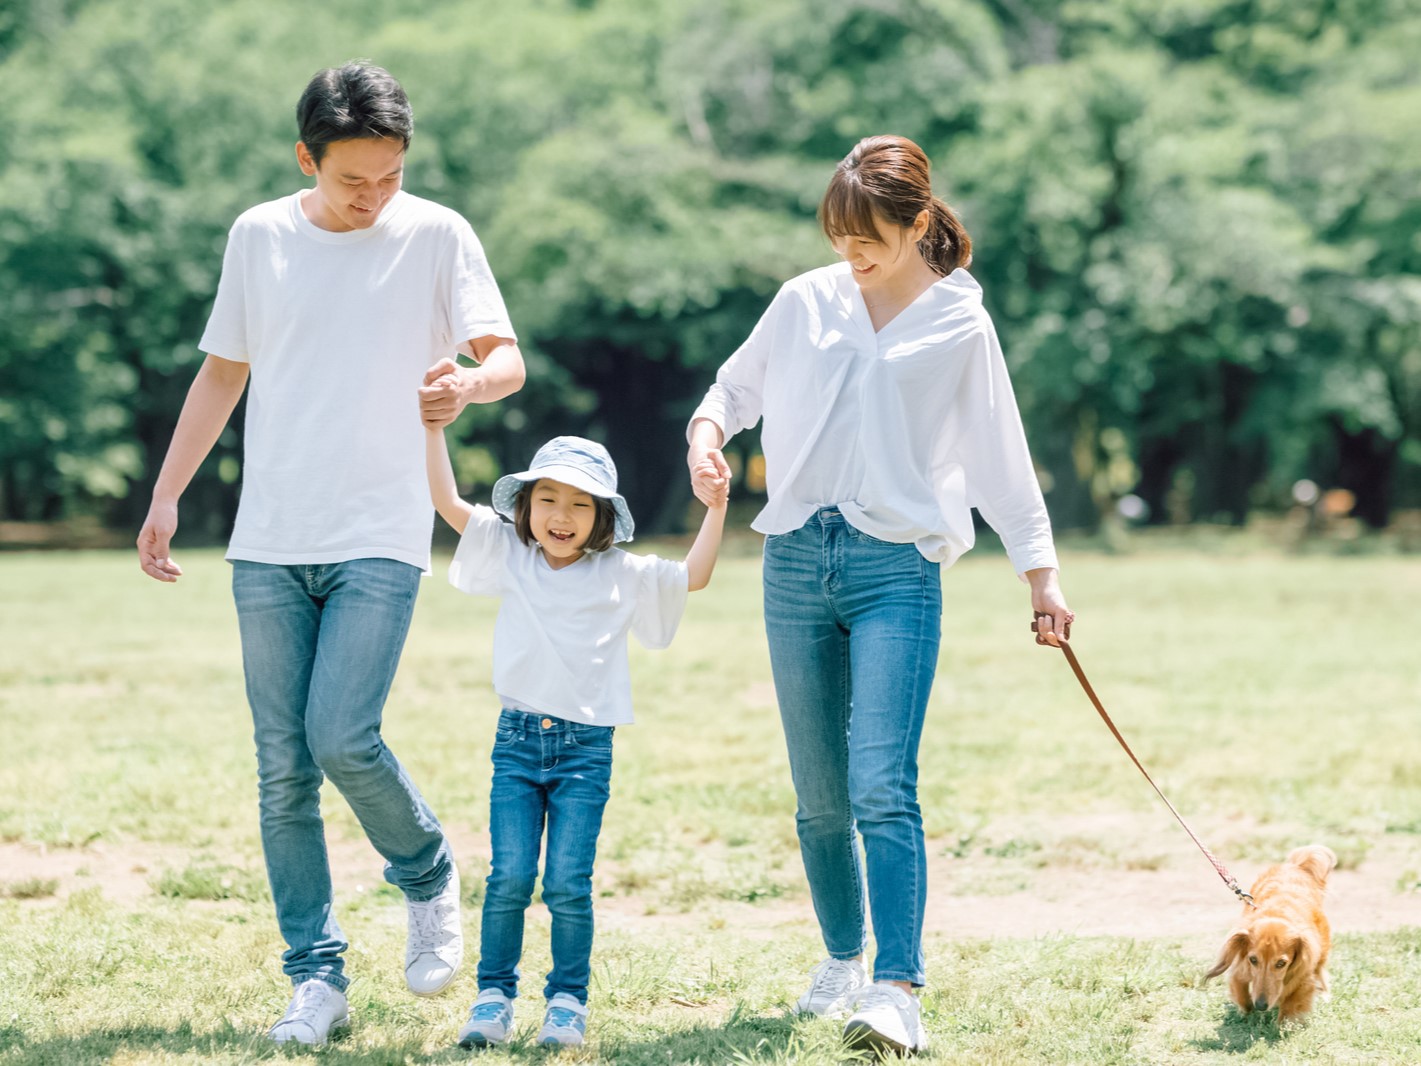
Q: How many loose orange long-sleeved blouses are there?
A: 0